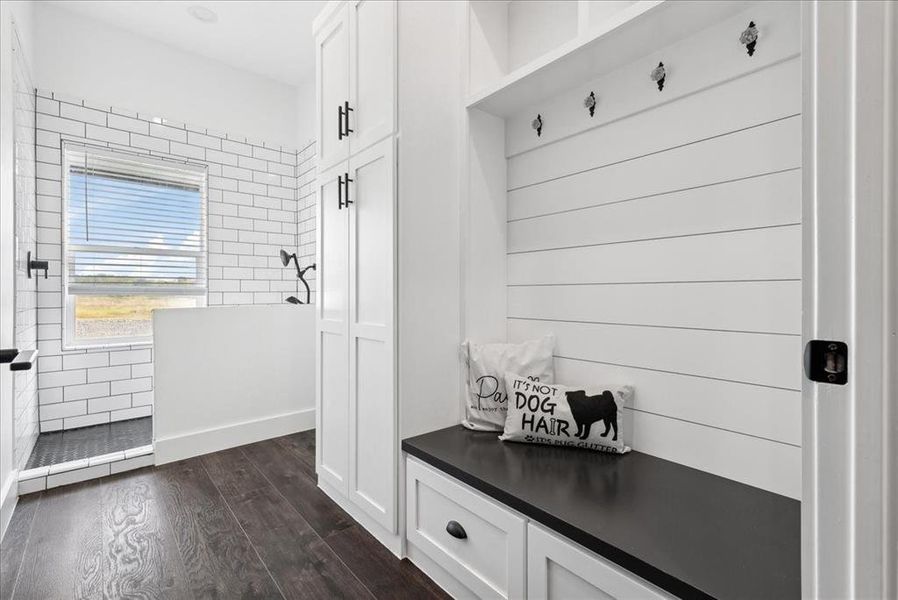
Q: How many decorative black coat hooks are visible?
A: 4